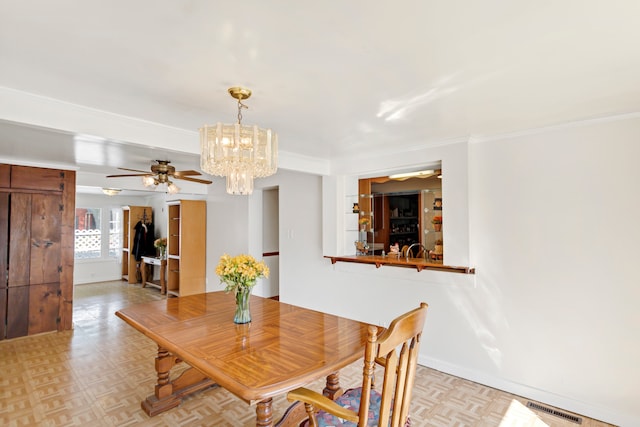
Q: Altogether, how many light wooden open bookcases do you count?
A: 2